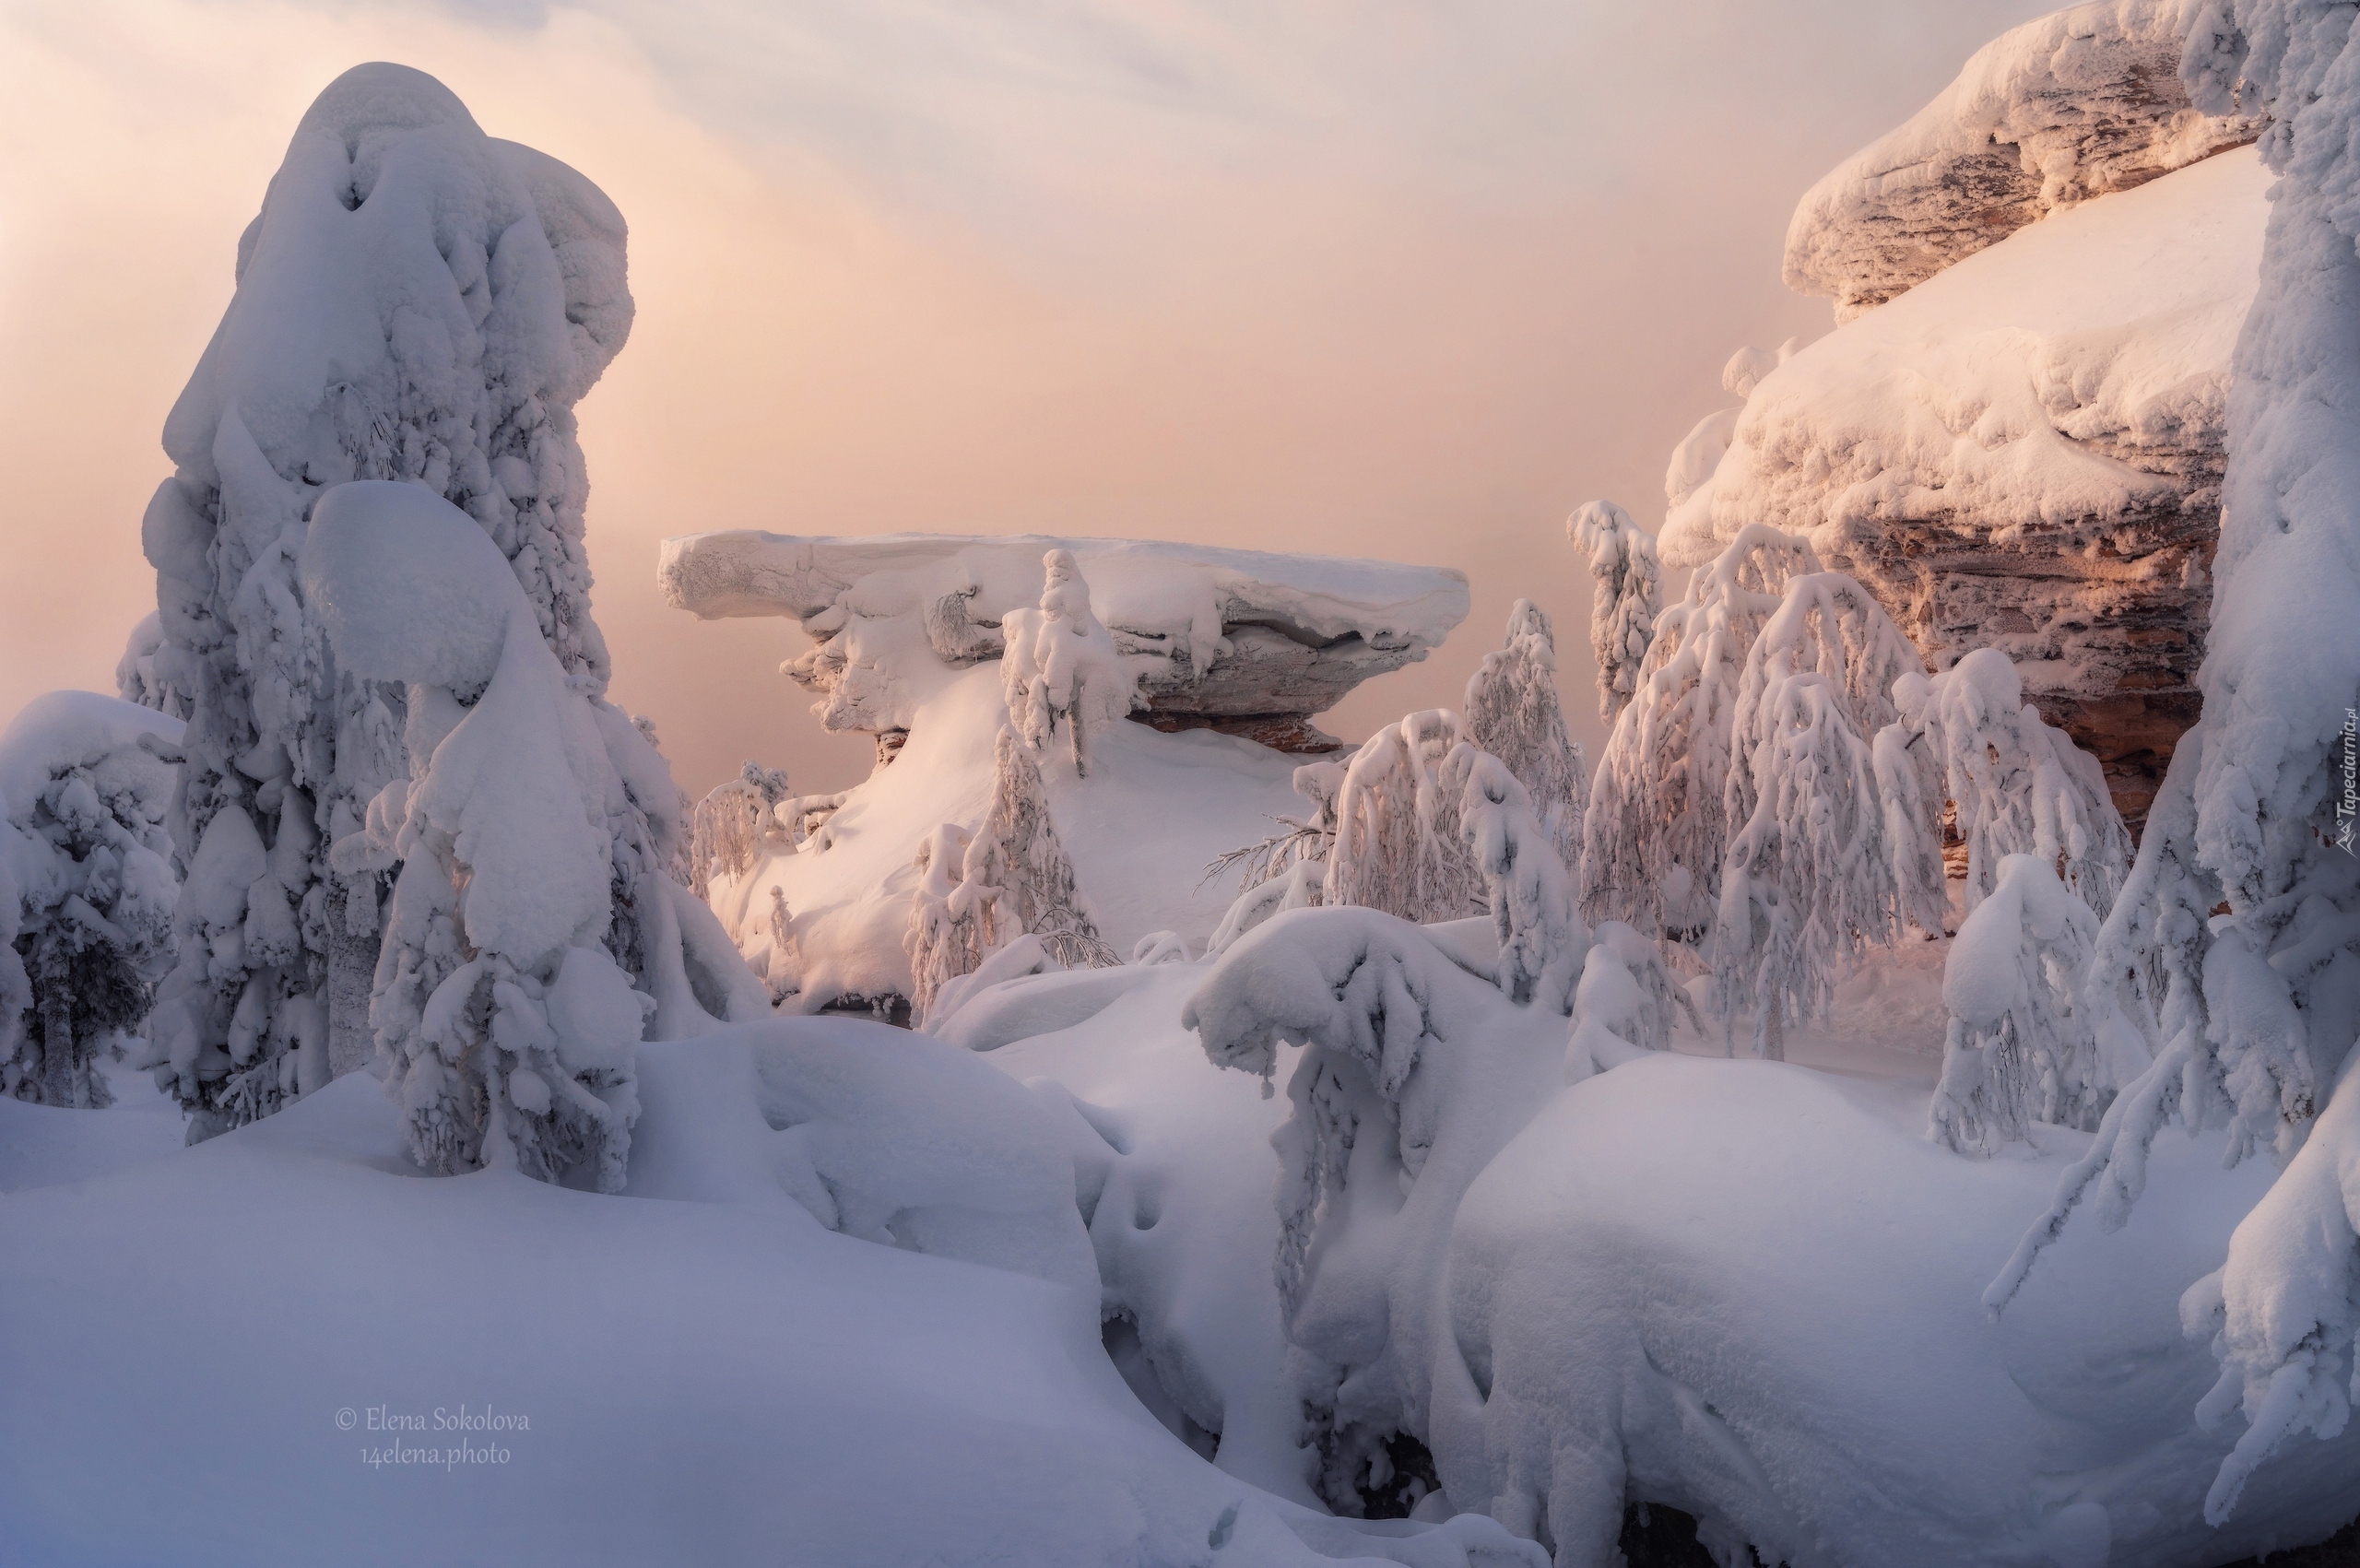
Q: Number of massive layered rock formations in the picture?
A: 2